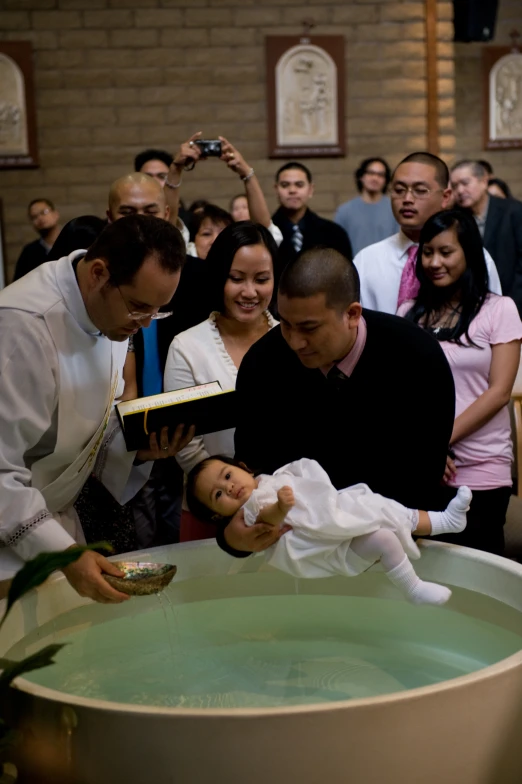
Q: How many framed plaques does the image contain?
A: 3